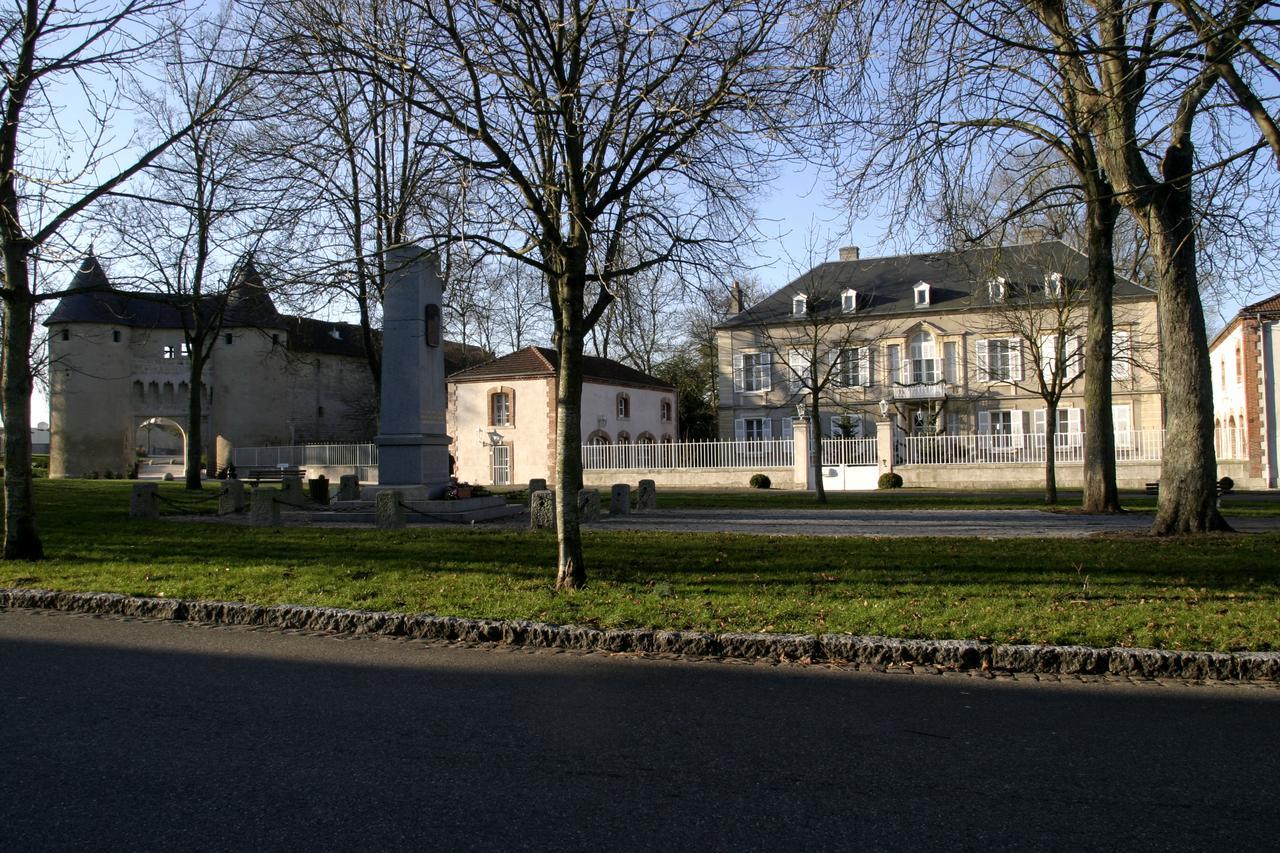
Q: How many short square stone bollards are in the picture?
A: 11